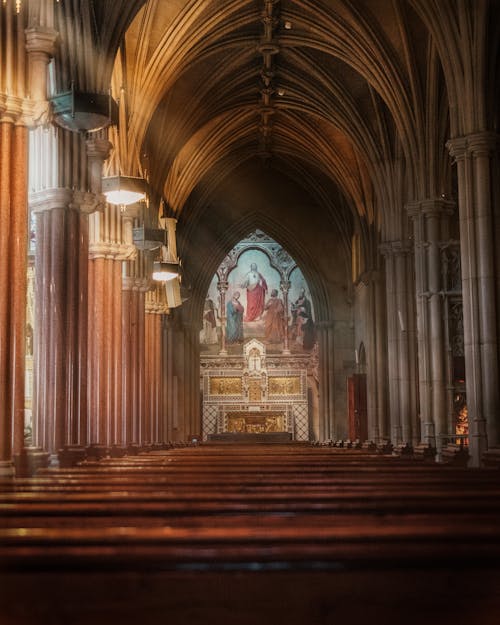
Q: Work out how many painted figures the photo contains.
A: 5